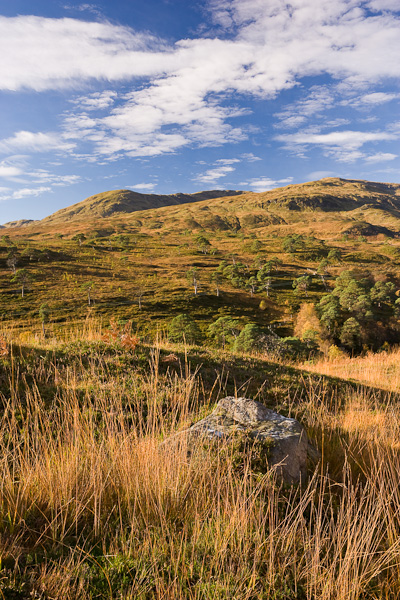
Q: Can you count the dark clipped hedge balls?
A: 0